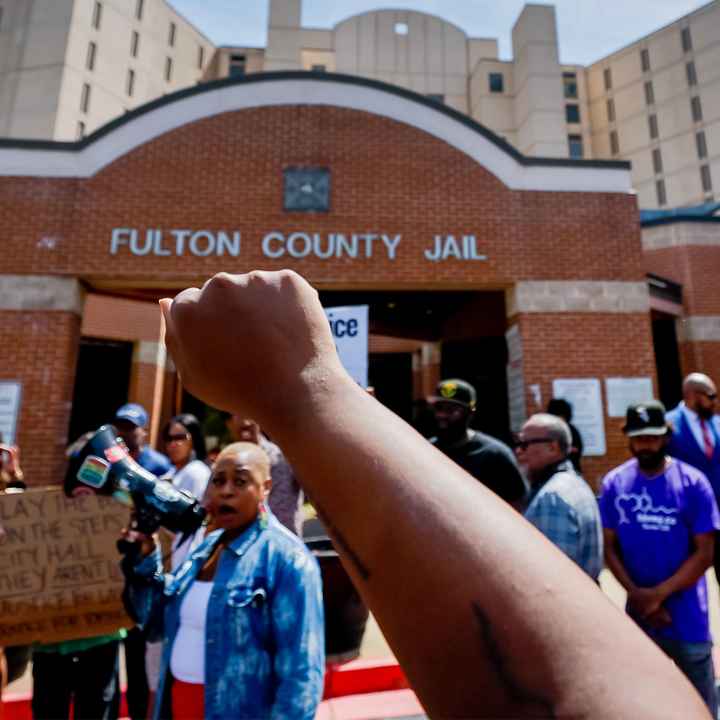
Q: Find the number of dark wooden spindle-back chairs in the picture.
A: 0